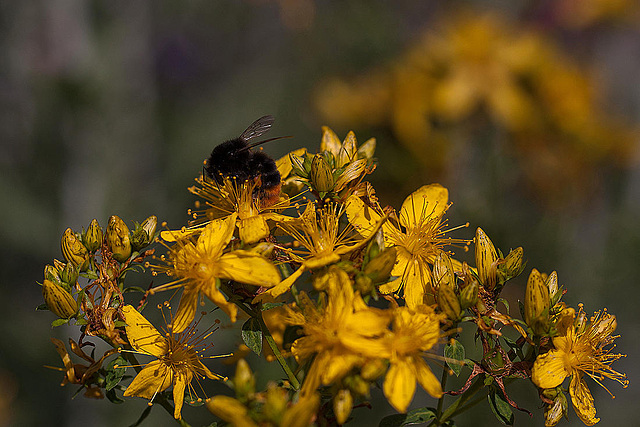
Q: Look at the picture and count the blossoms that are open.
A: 8